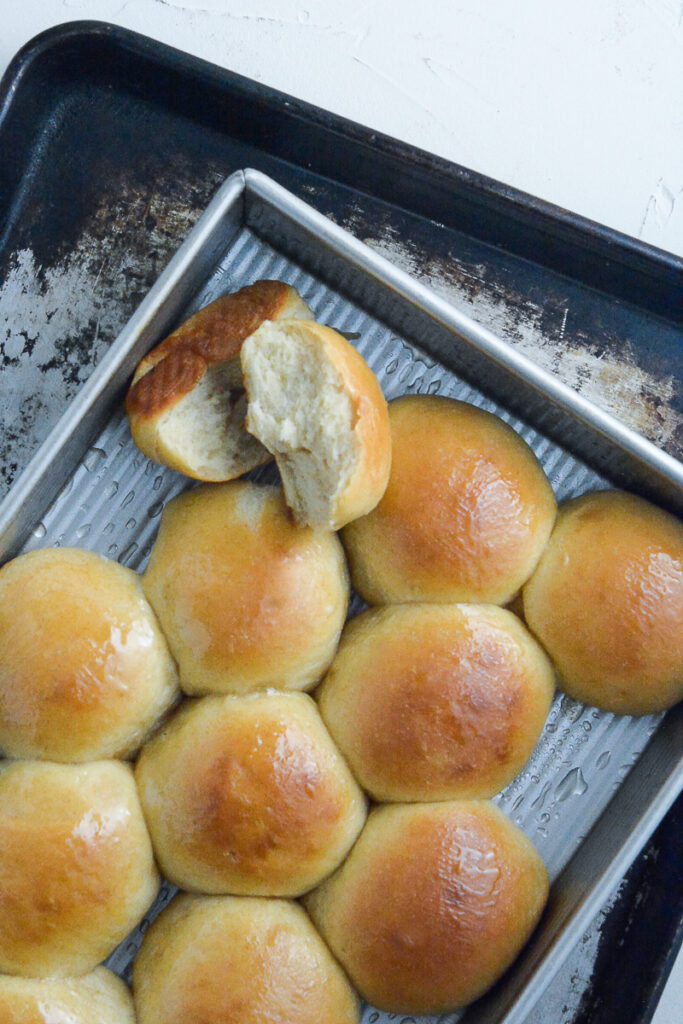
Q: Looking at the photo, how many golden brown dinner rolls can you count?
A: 11